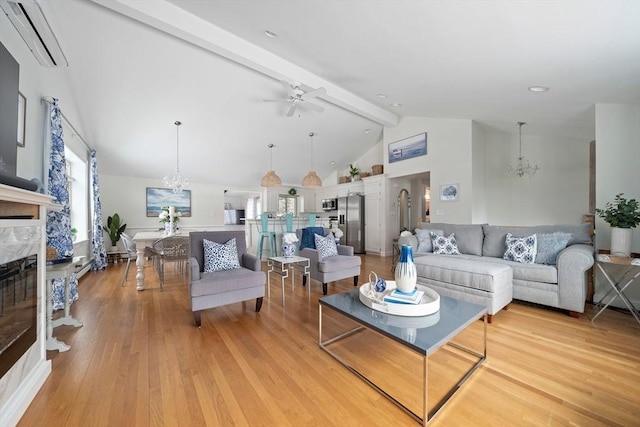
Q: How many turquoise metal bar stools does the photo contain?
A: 3